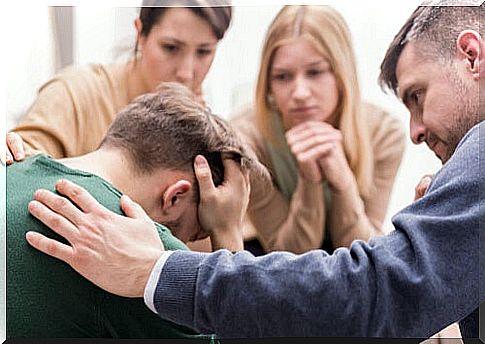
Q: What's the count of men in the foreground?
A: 2